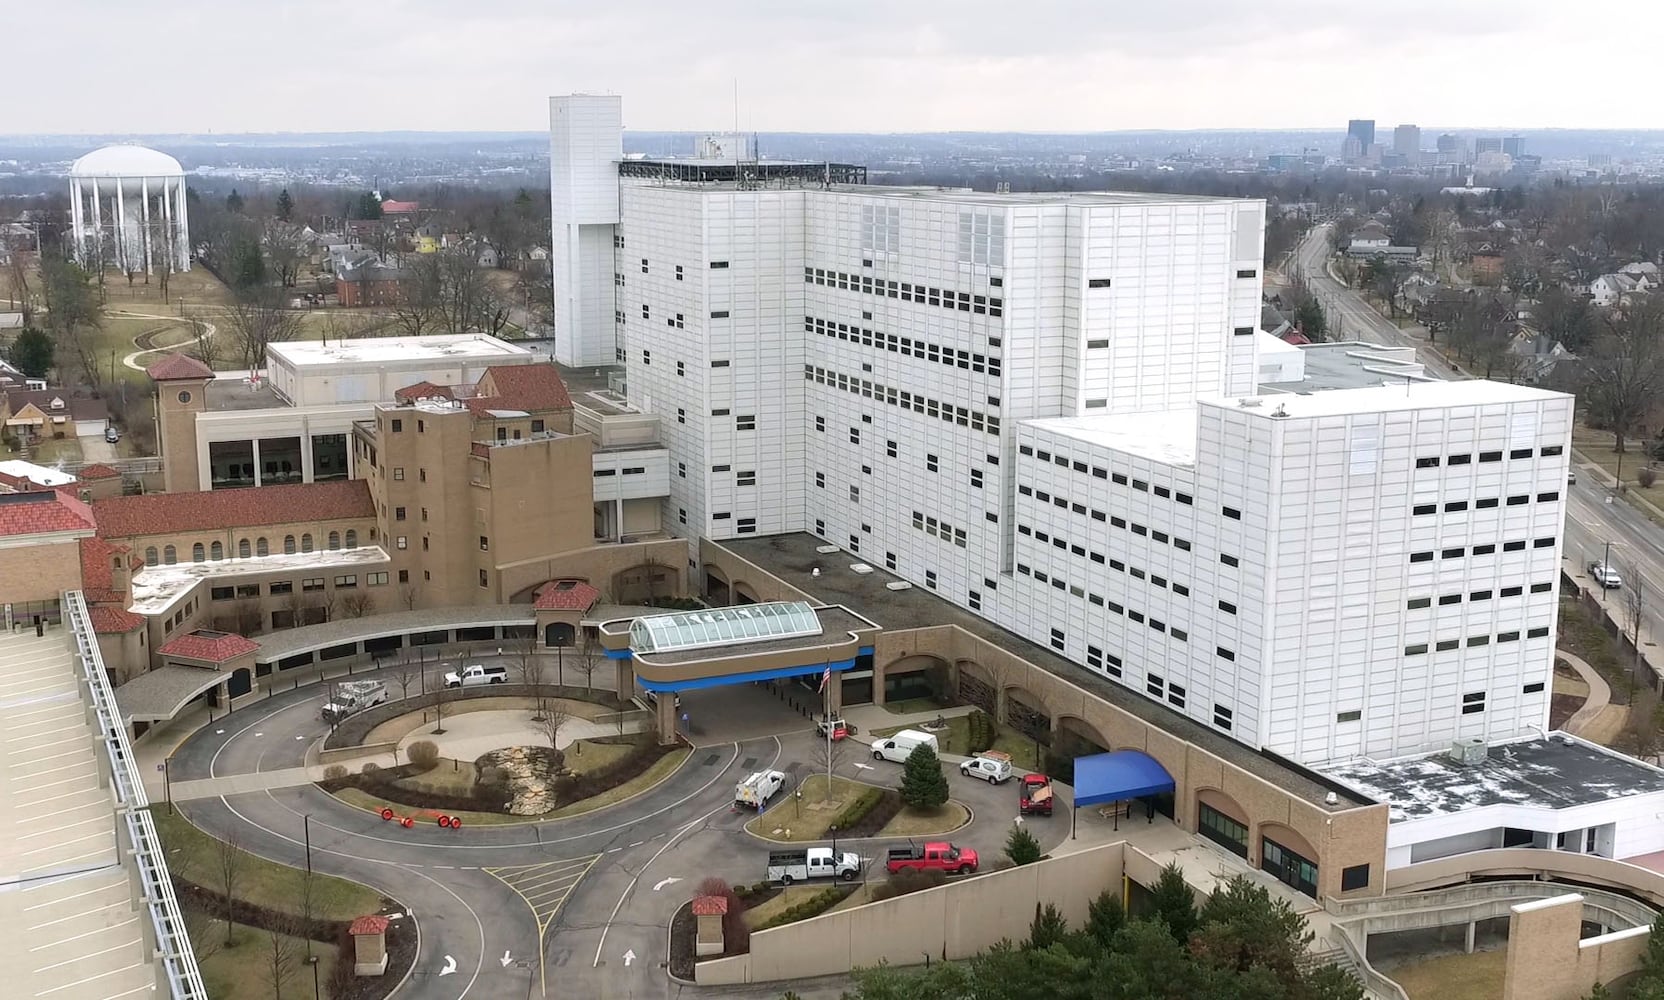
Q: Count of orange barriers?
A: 4